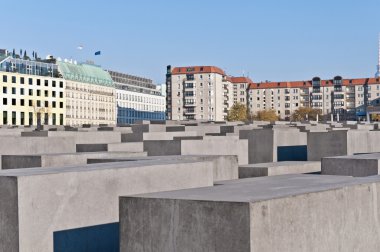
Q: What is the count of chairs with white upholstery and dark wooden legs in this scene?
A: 0